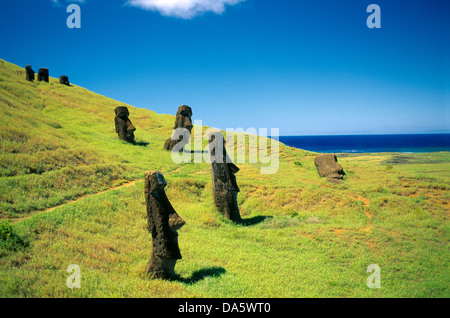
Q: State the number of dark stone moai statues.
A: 8